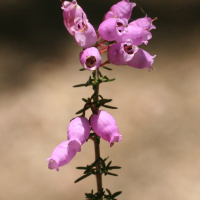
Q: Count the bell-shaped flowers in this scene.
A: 12